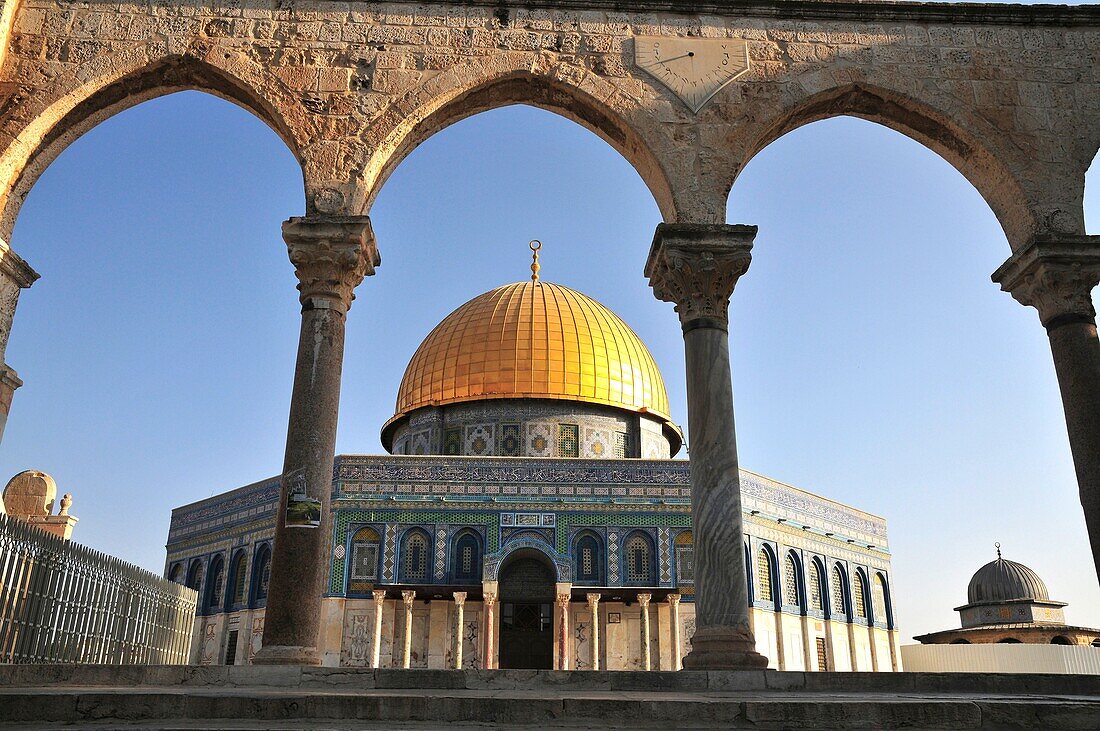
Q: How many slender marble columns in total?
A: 8